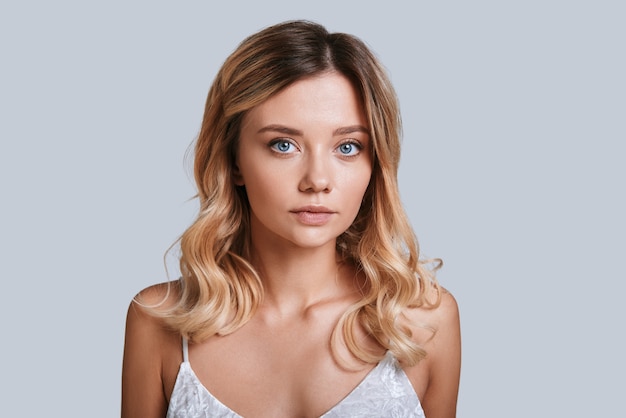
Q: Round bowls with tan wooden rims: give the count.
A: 0